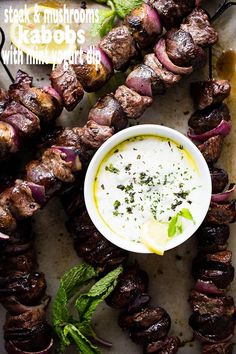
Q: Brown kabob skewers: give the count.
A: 5